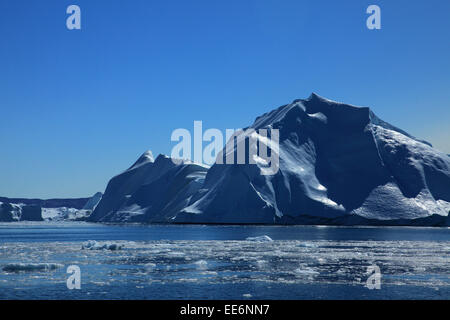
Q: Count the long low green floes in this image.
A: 1